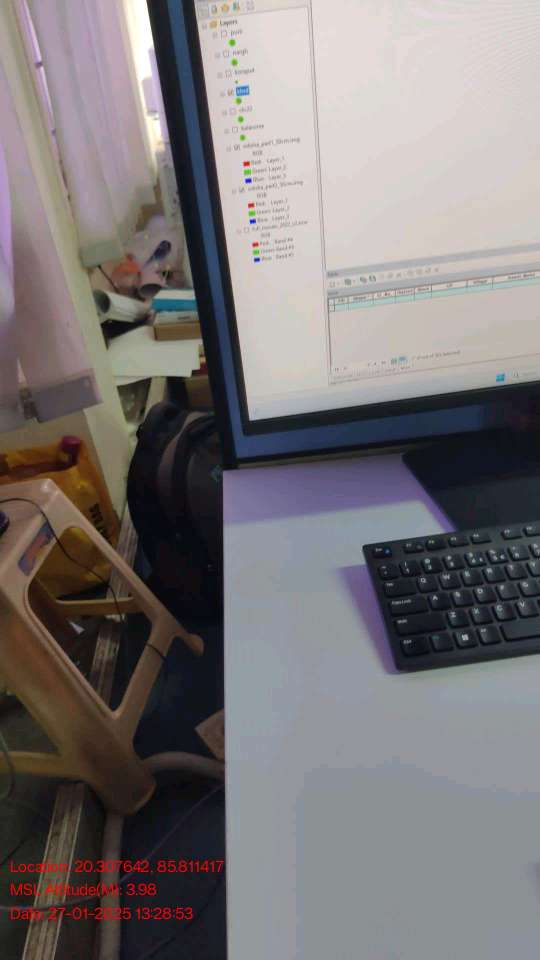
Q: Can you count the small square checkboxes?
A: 9